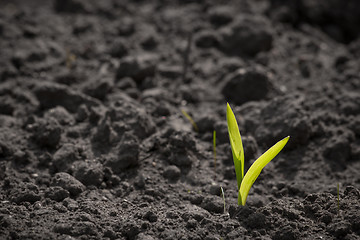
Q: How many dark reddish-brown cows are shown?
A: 0